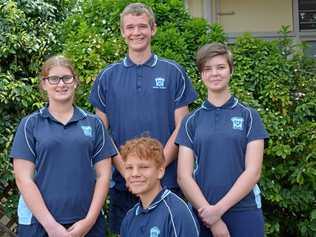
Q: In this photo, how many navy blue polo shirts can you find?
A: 4